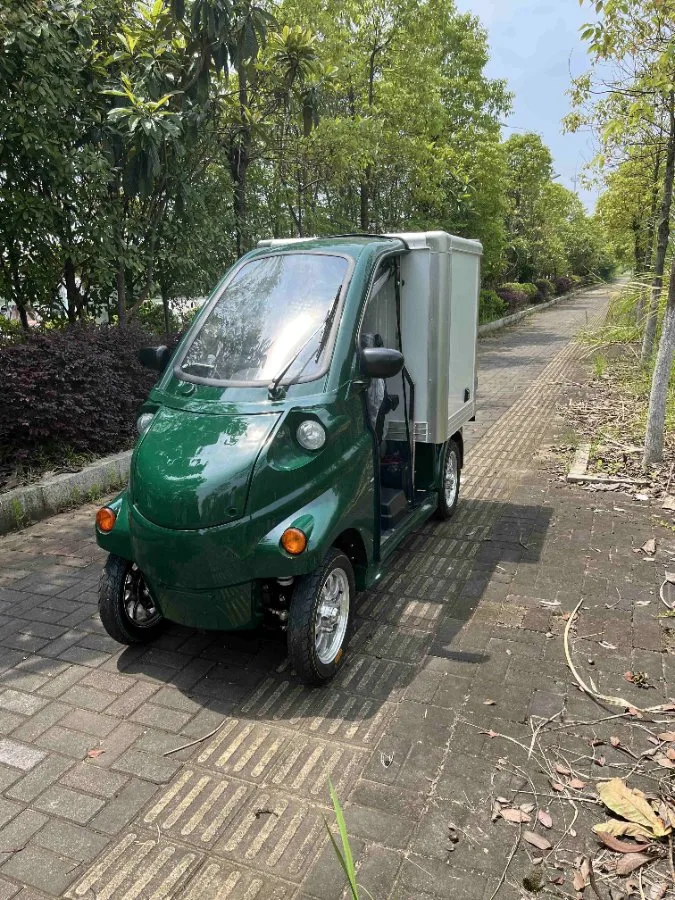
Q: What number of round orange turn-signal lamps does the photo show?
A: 2